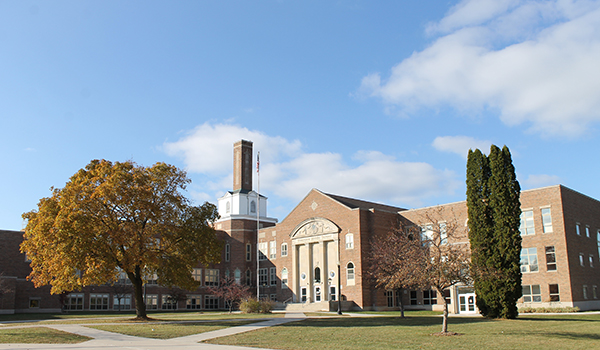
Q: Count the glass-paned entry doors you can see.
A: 5